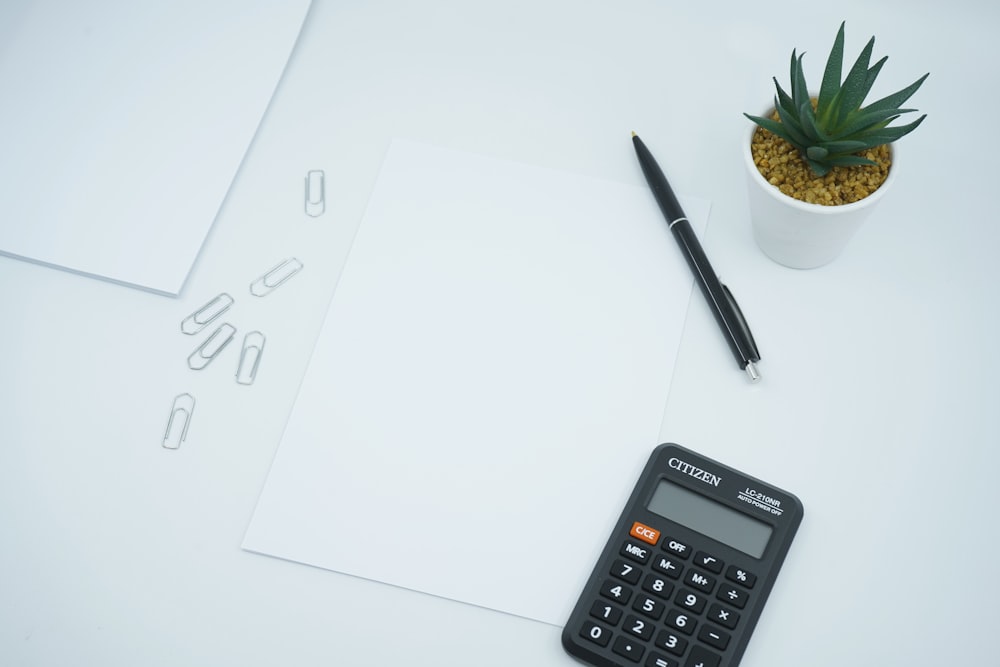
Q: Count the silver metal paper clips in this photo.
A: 6